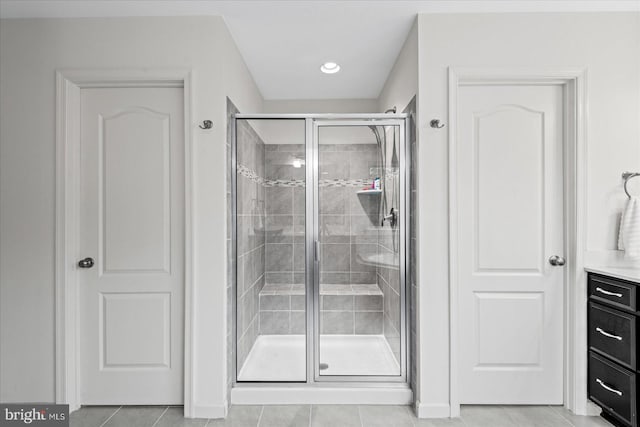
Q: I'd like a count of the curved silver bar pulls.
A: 3